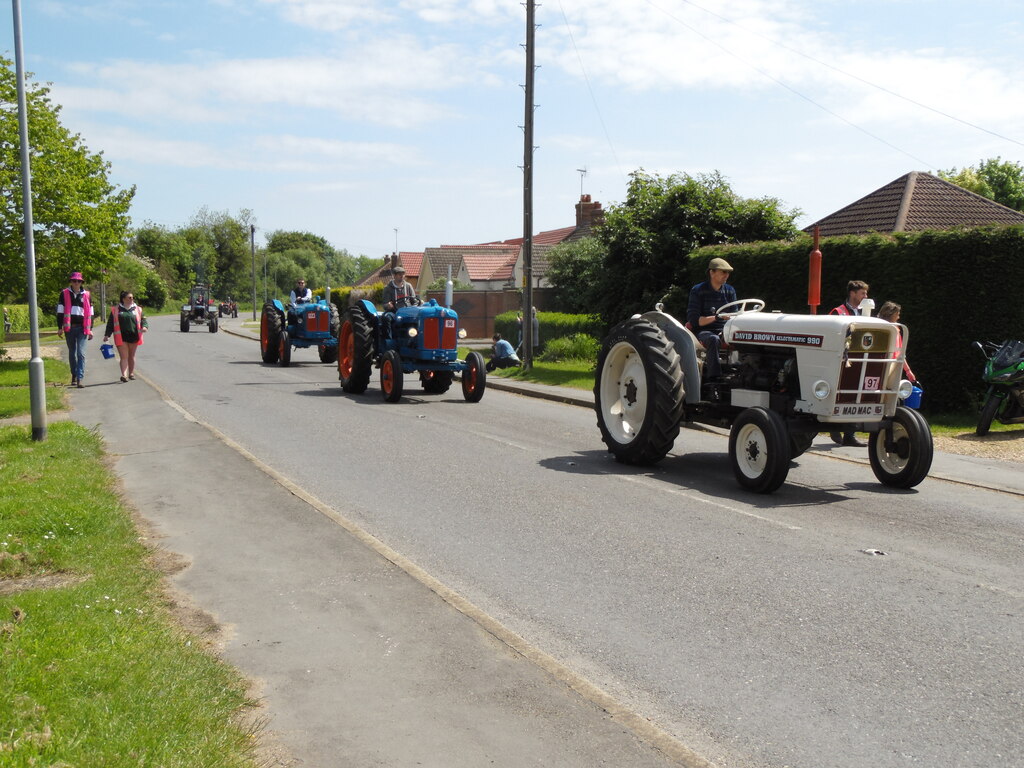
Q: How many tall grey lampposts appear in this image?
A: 1